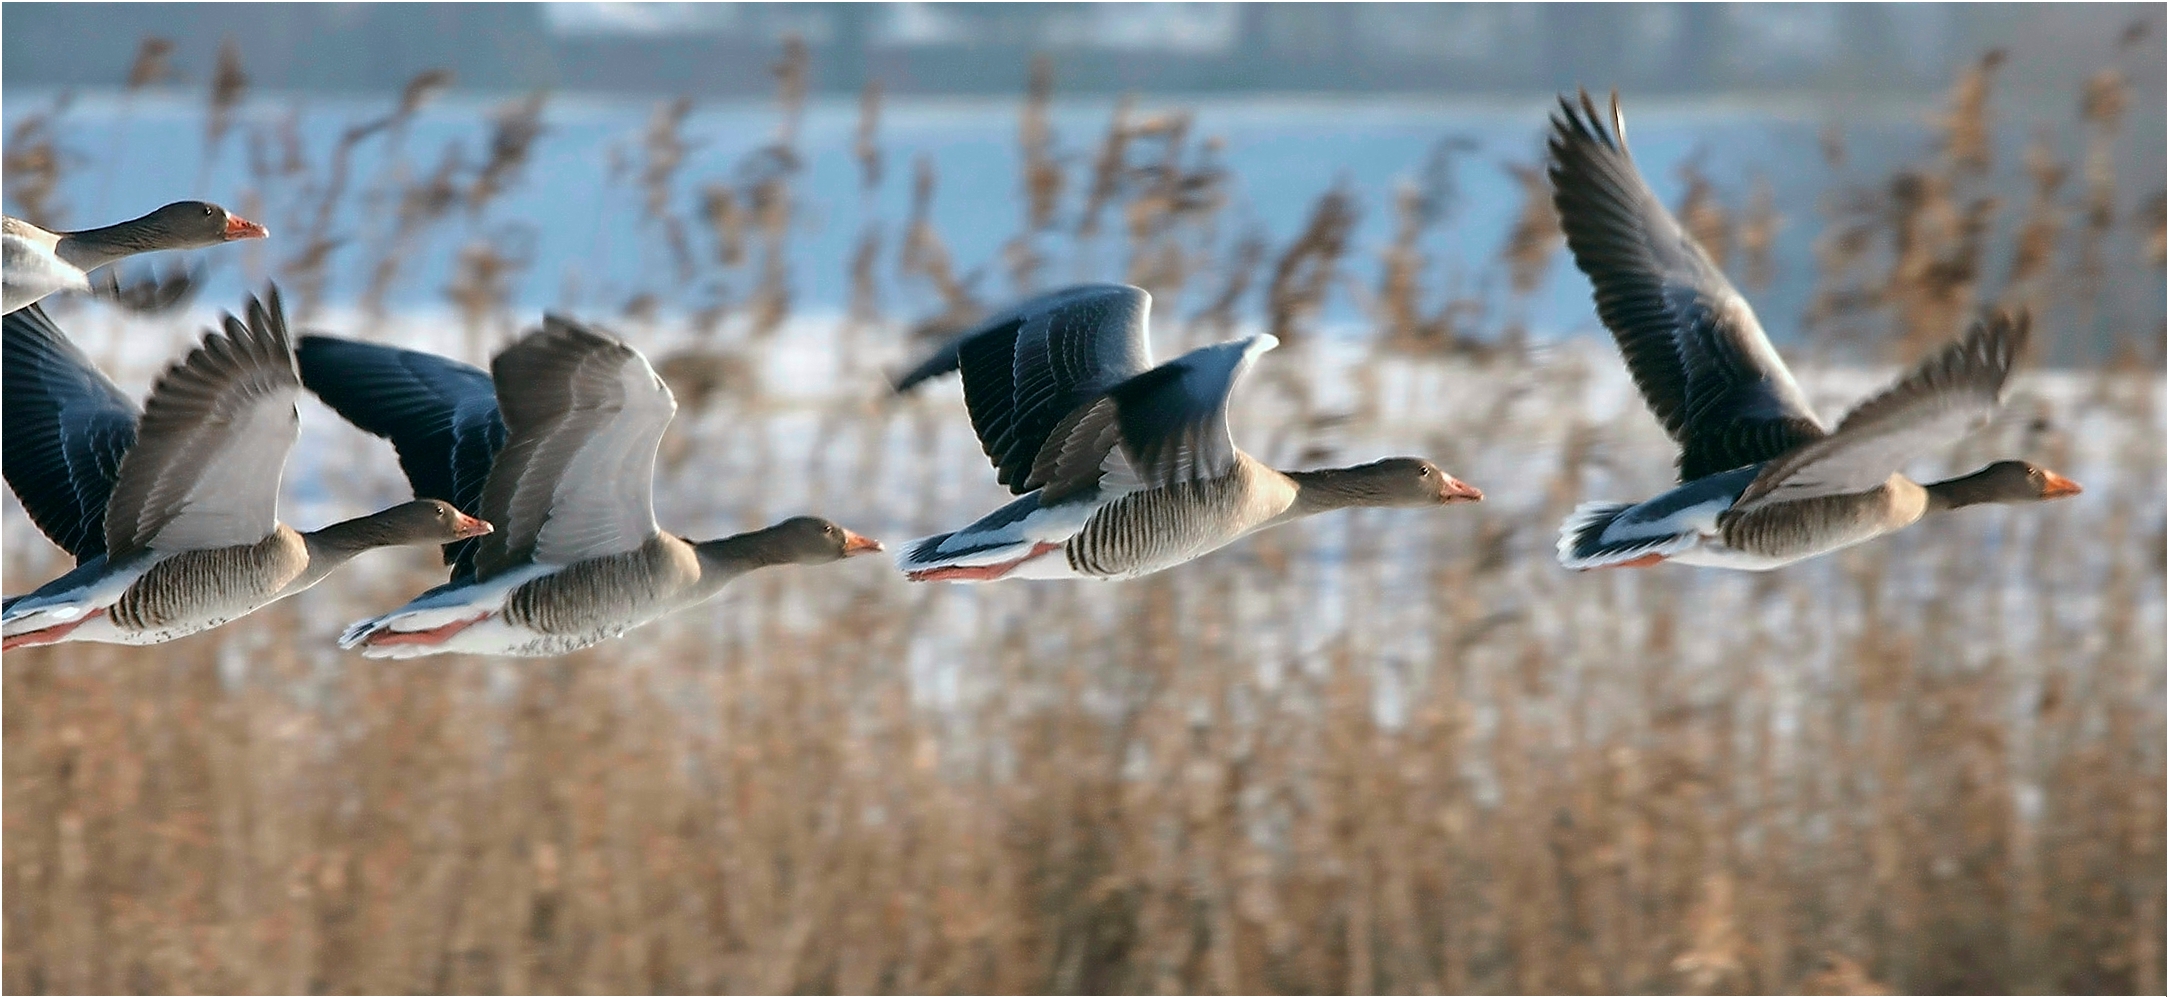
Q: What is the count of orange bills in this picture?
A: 5